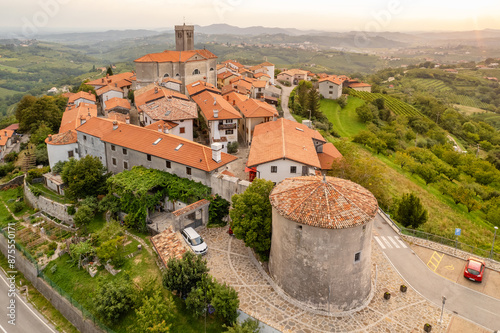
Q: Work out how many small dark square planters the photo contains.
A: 3